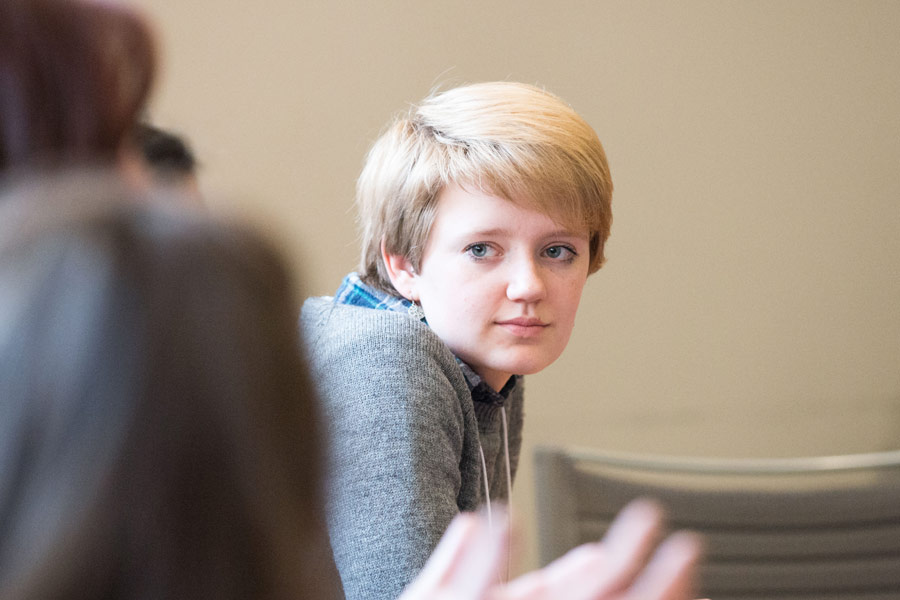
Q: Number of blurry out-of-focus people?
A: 2